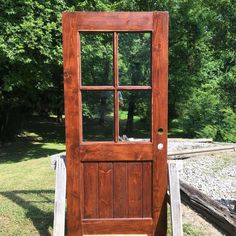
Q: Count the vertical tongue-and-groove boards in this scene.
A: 5